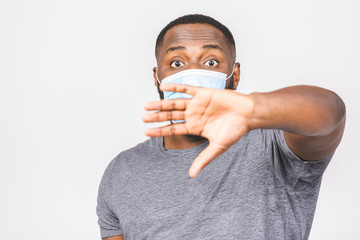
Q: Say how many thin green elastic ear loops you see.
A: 0